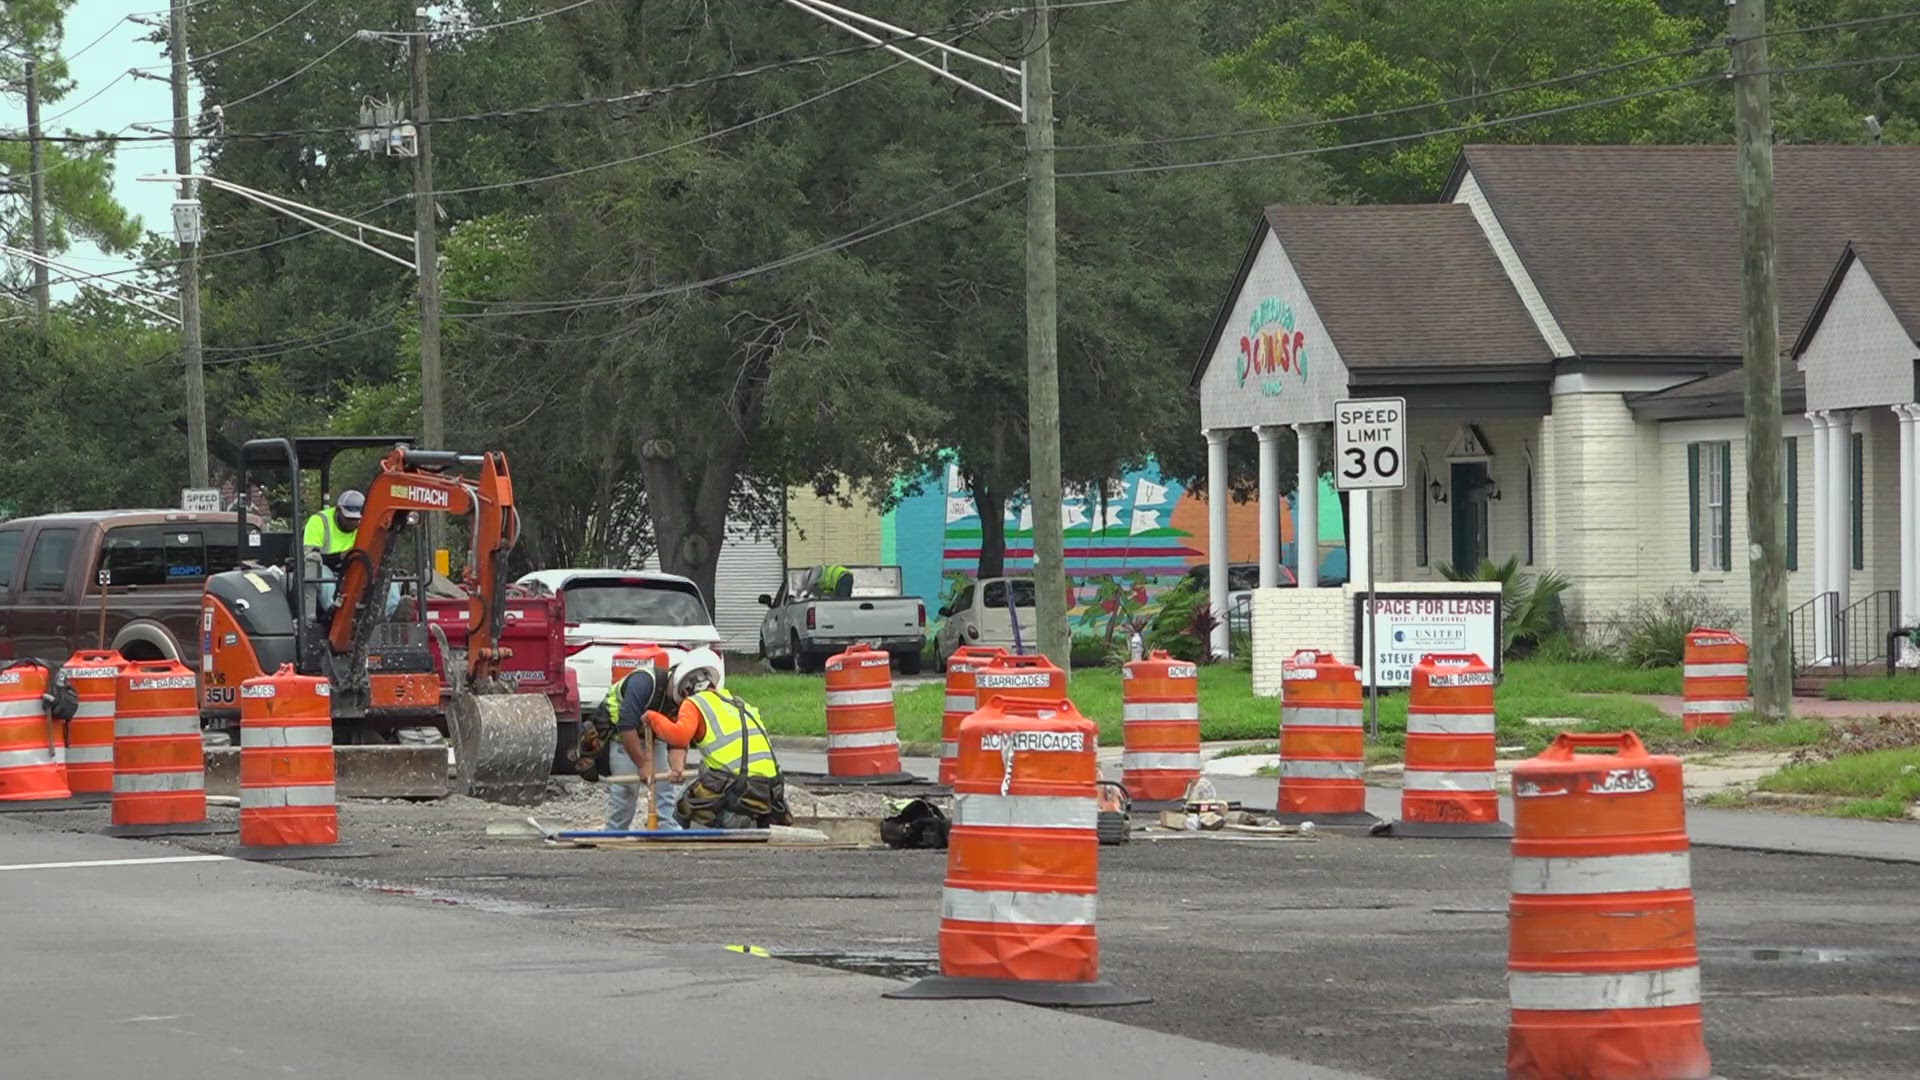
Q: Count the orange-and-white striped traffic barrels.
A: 14